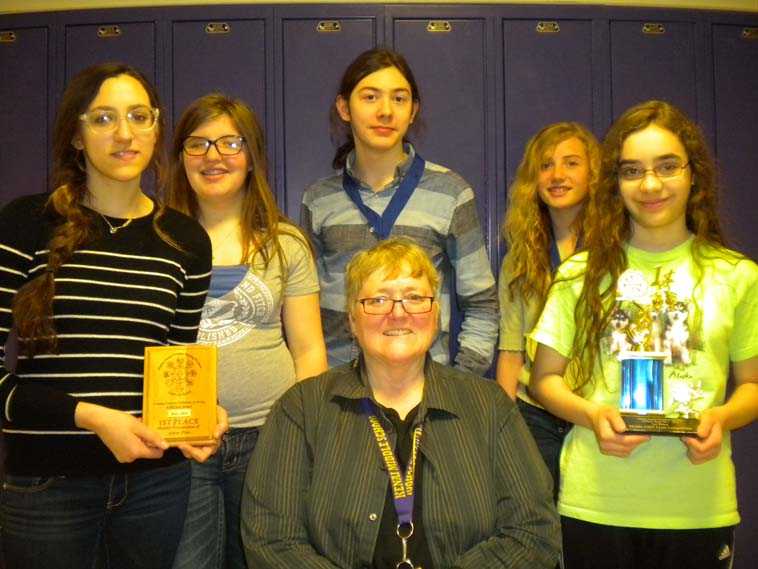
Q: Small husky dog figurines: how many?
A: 2